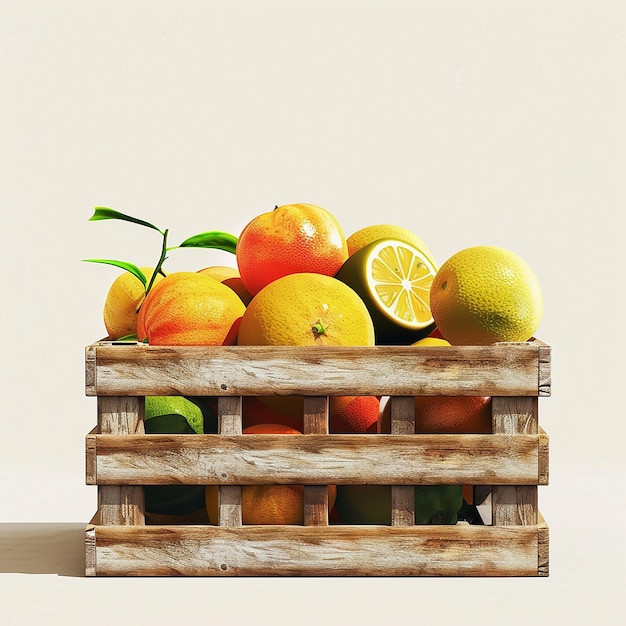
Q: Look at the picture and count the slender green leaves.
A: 3